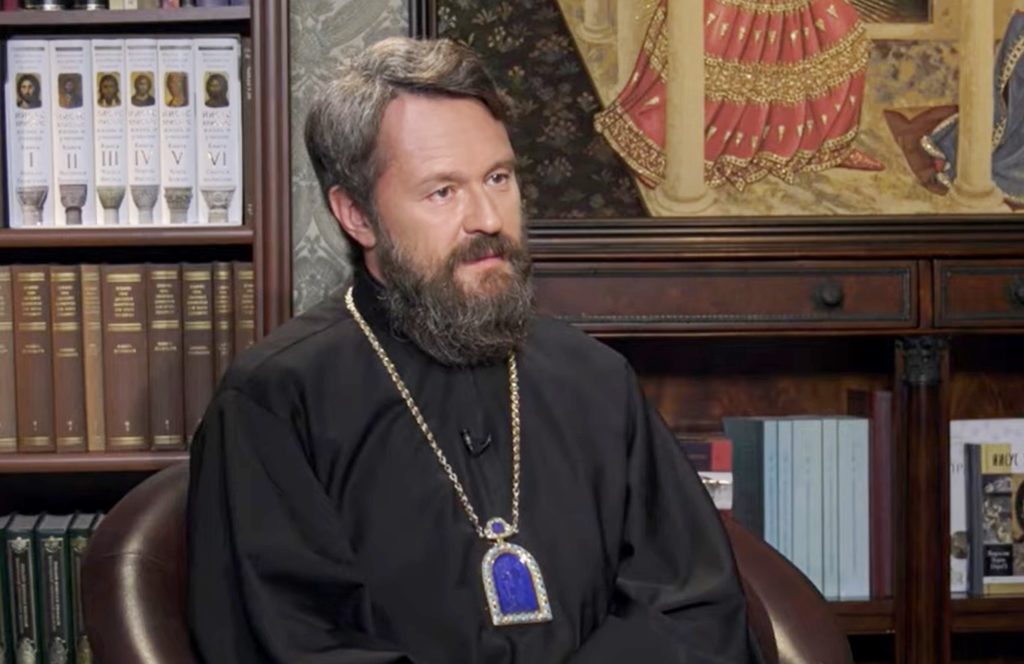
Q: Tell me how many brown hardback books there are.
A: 9